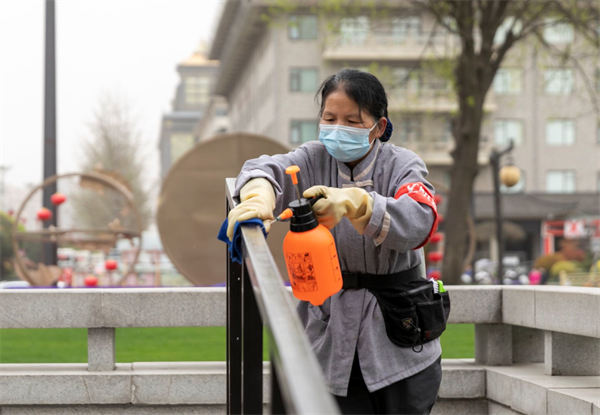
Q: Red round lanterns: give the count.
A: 9